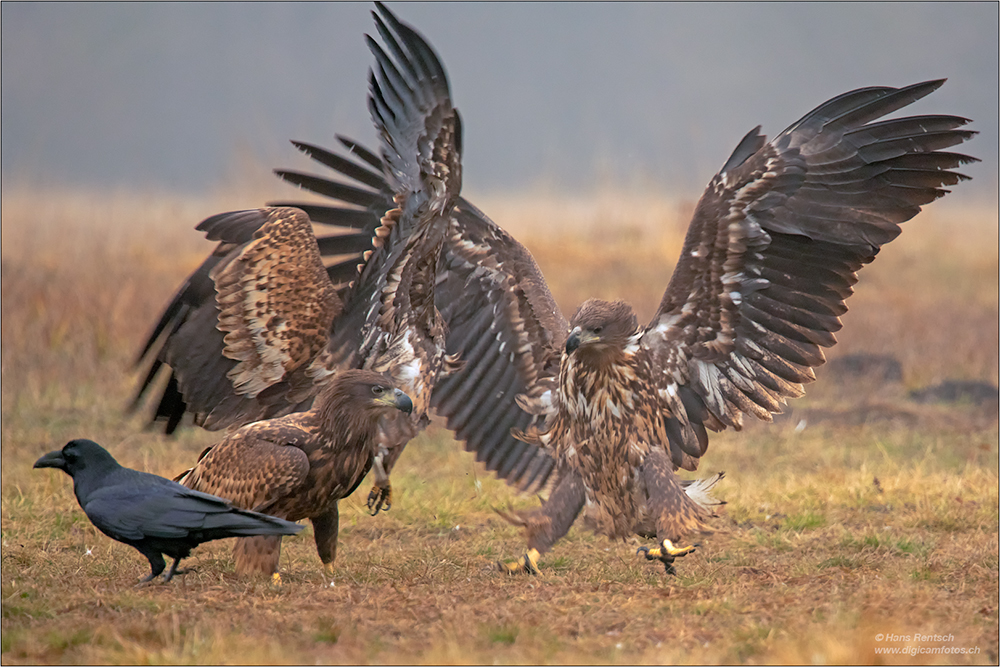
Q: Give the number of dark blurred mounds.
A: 2